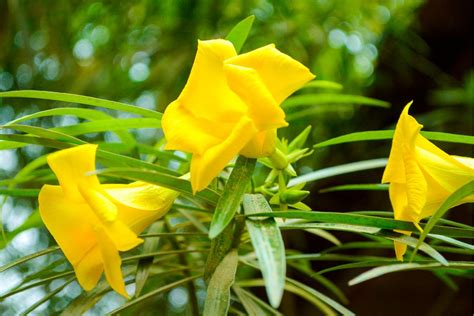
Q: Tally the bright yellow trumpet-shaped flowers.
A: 3